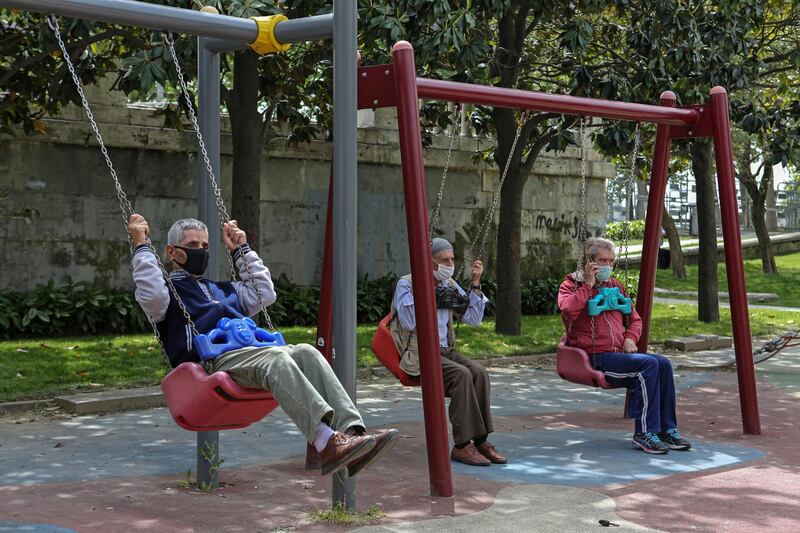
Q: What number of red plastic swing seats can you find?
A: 3